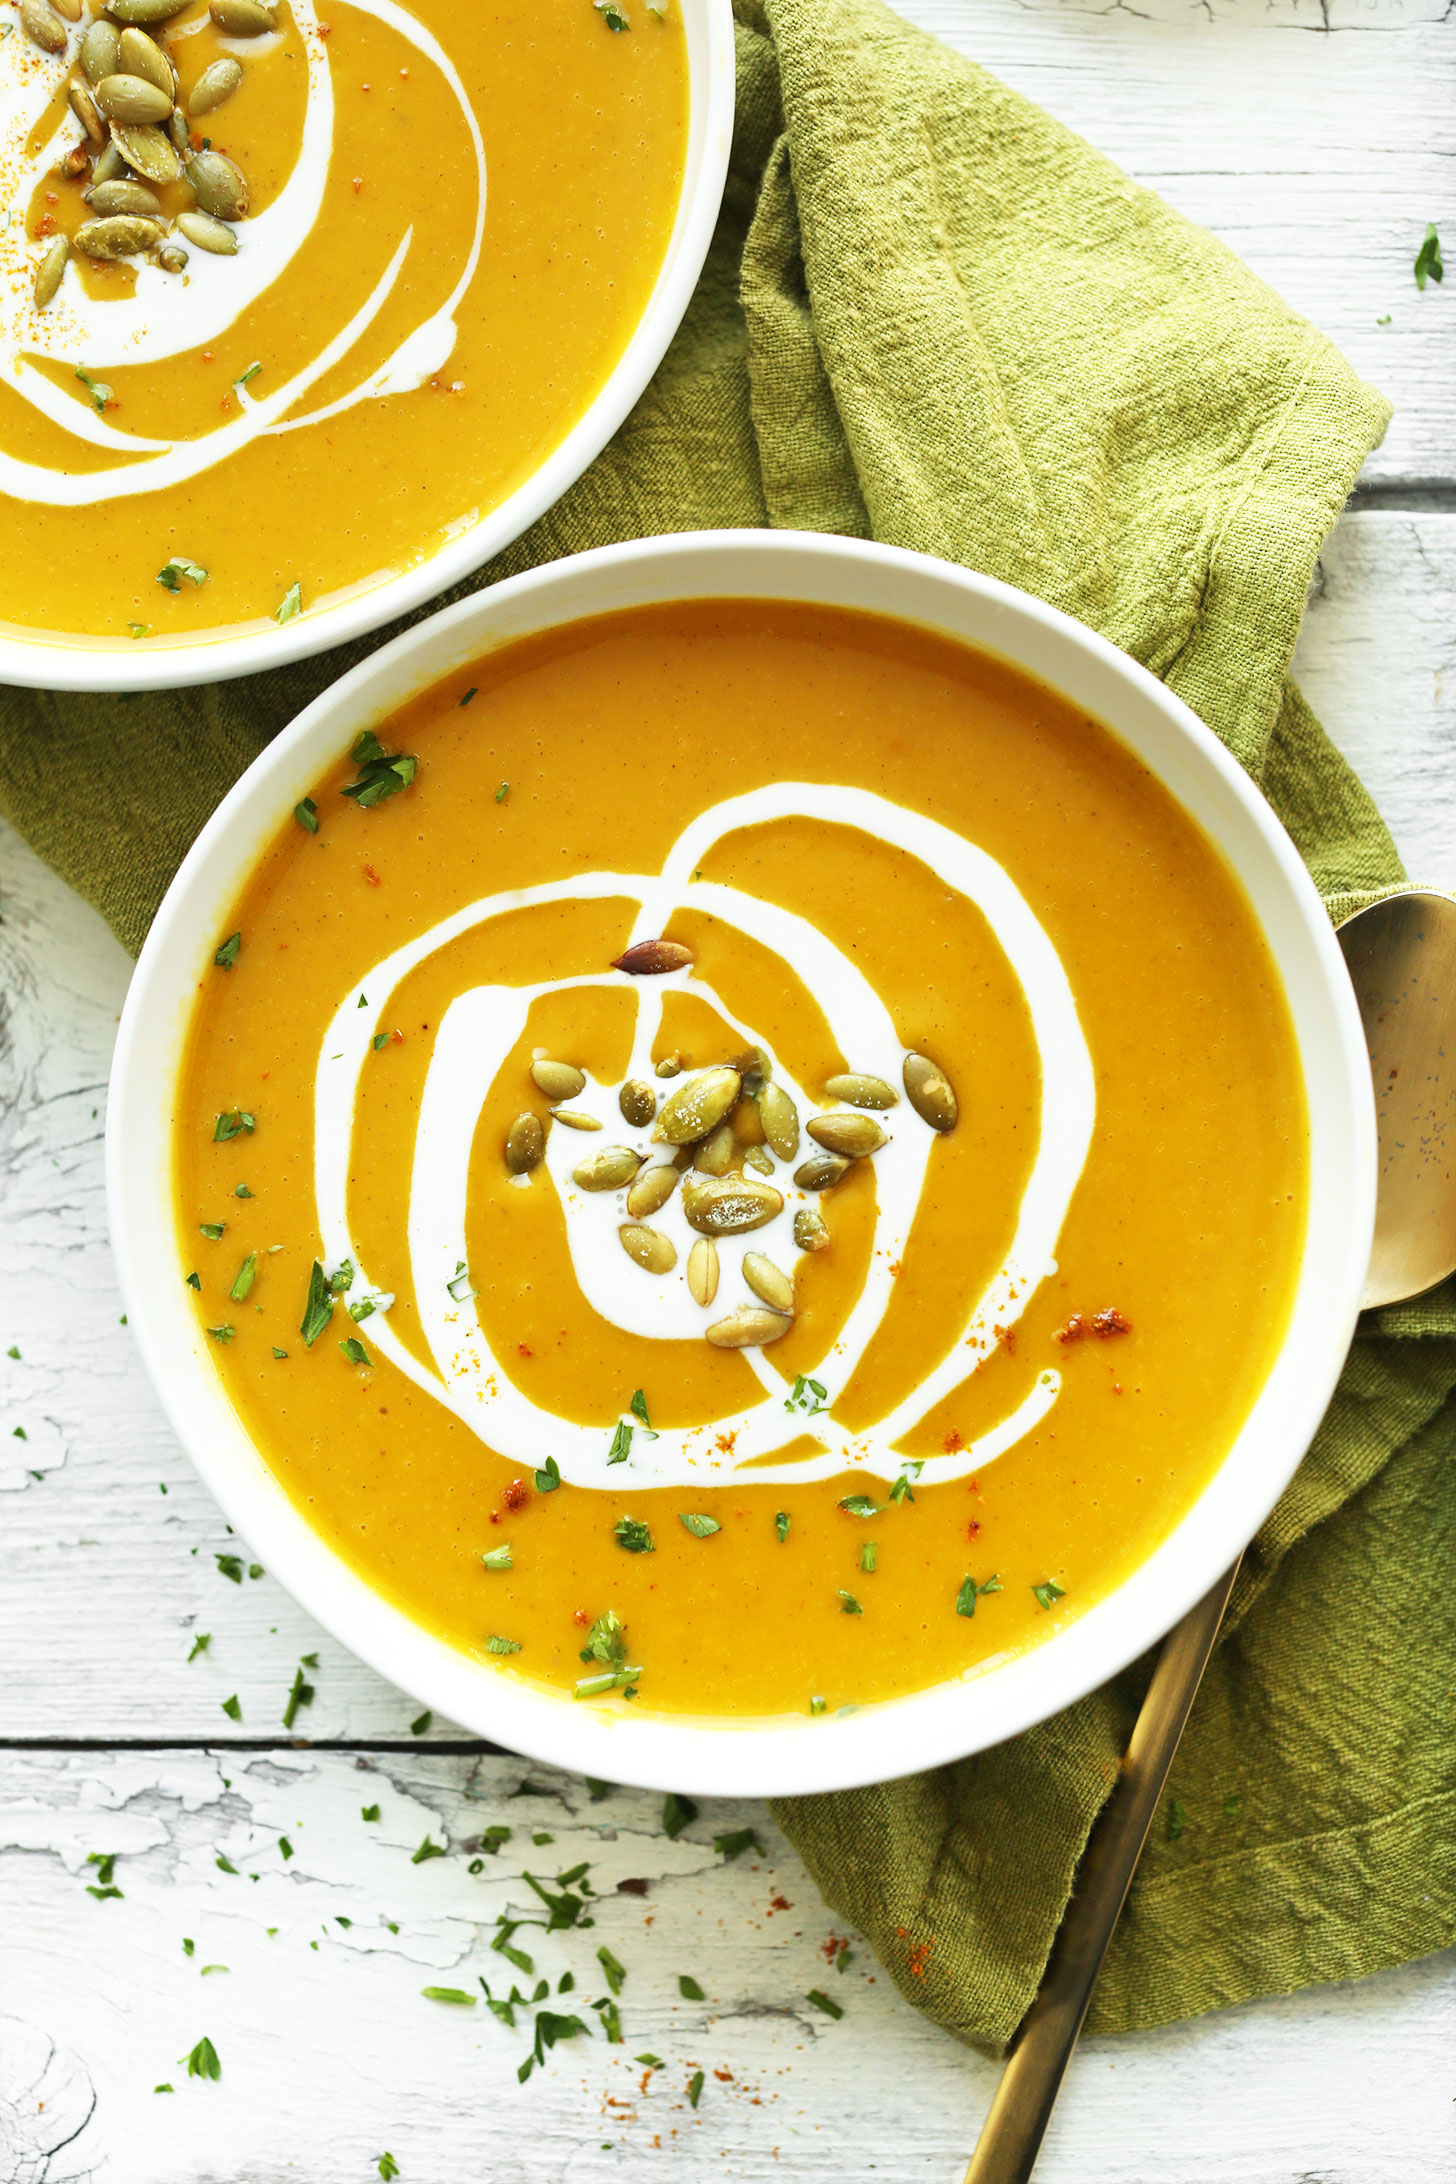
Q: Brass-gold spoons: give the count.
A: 1